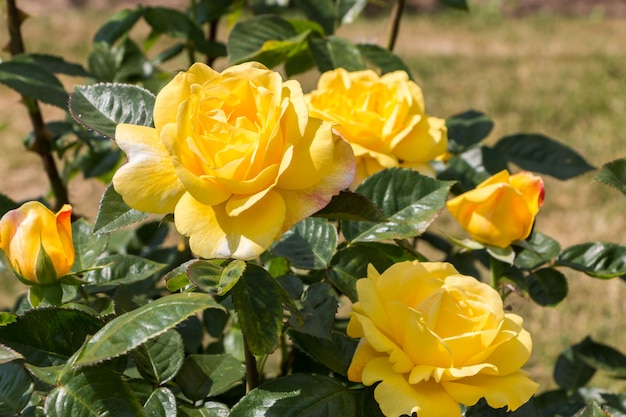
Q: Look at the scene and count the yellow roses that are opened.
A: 3